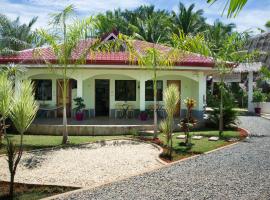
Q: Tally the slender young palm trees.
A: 3